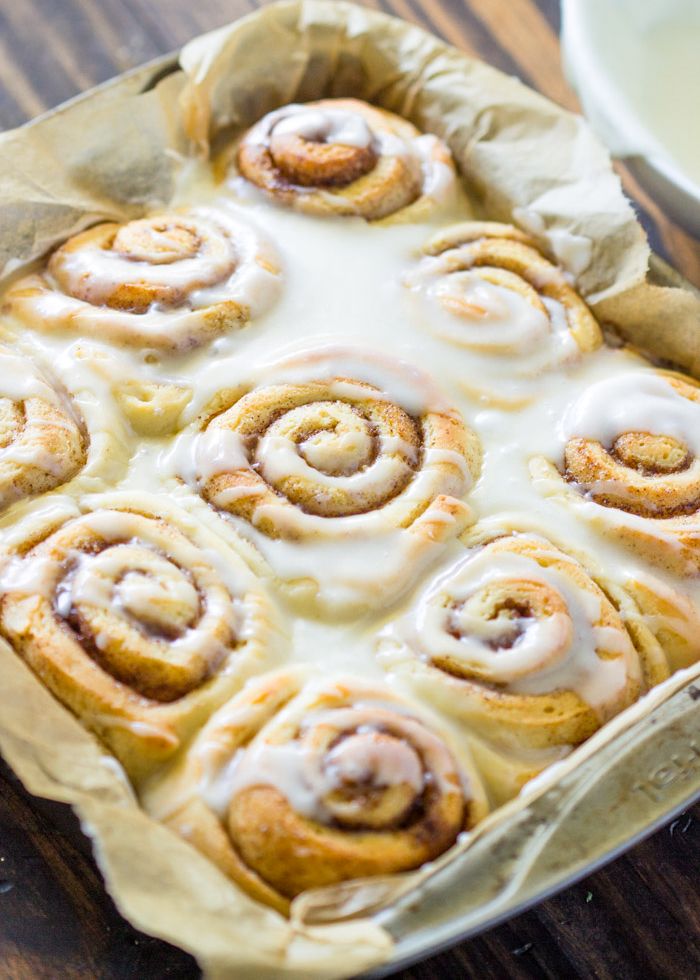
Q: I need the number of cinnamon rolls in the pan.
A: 9